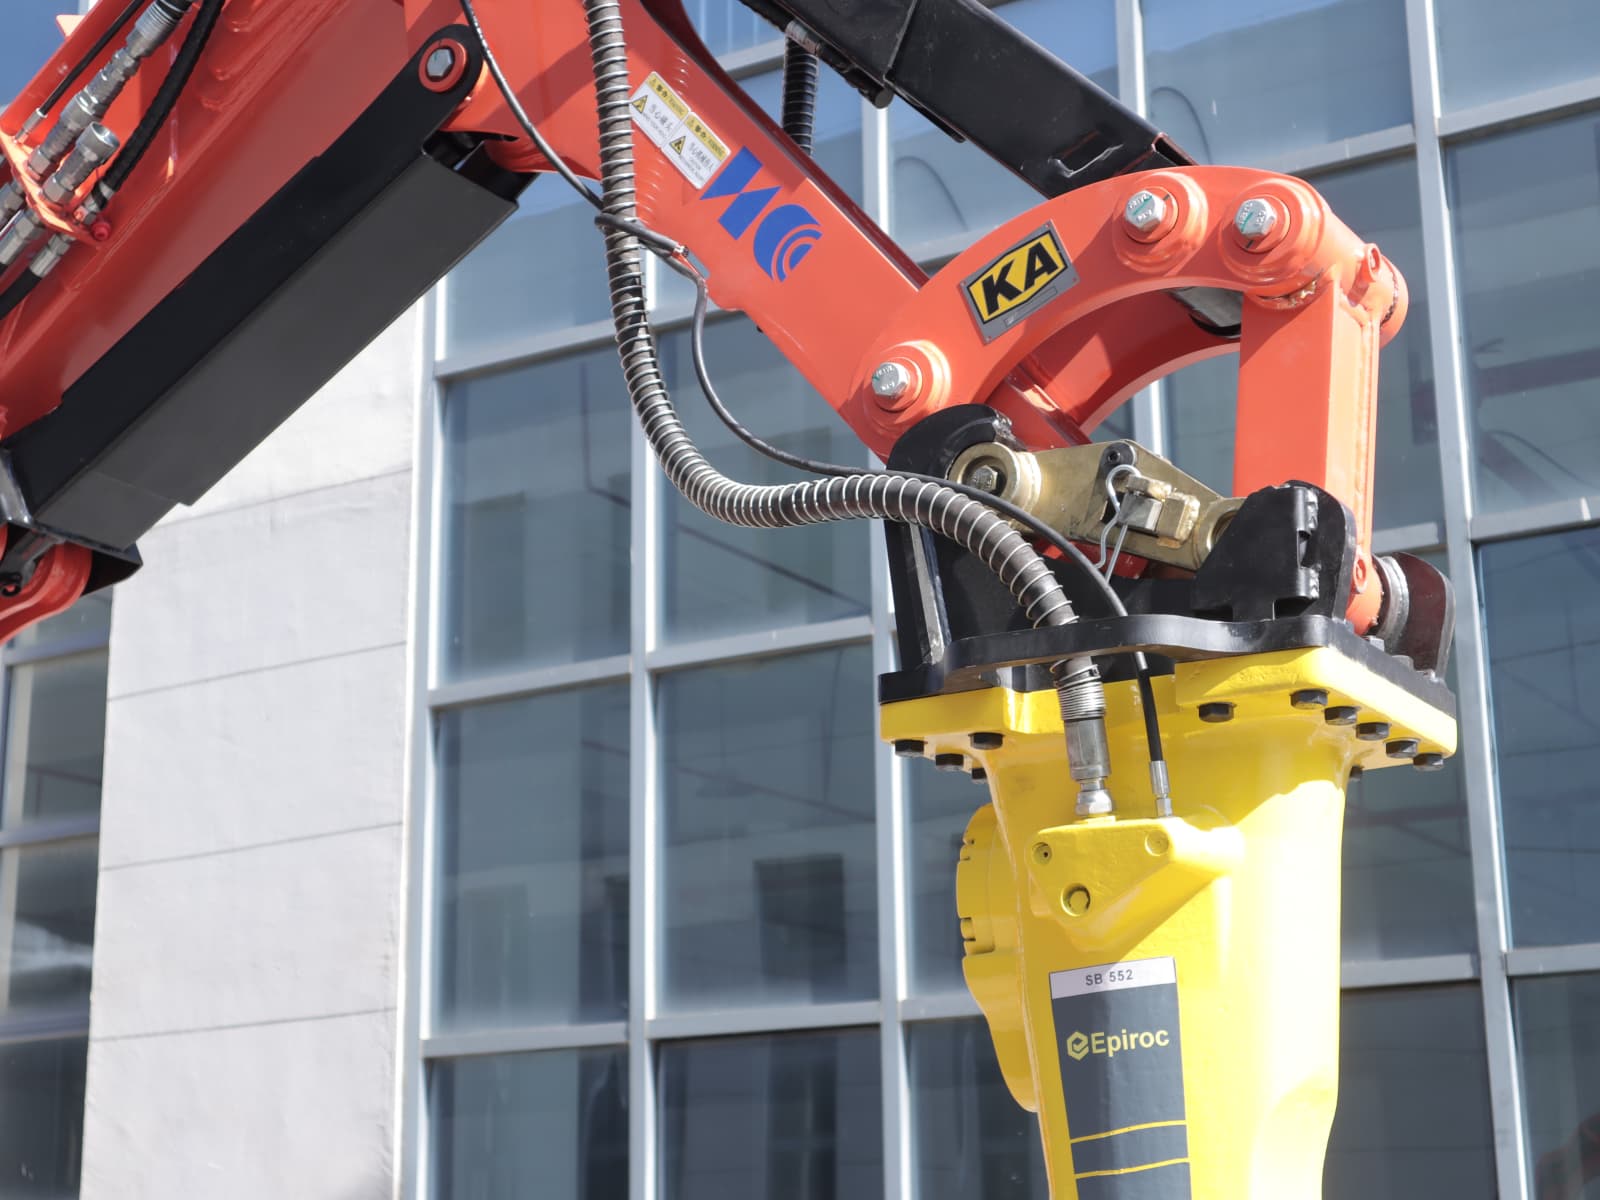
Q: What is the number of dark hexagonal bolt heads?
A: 11